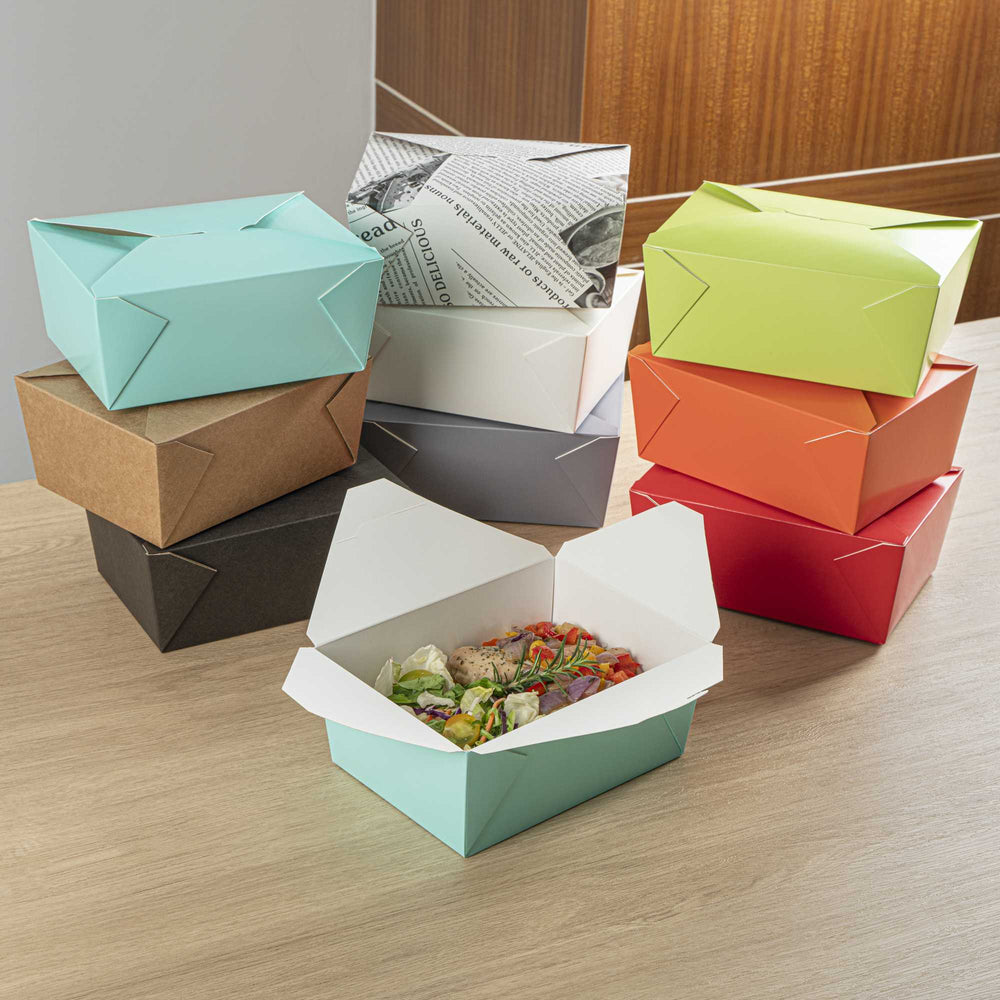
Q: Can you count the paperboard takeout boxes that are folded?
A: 9